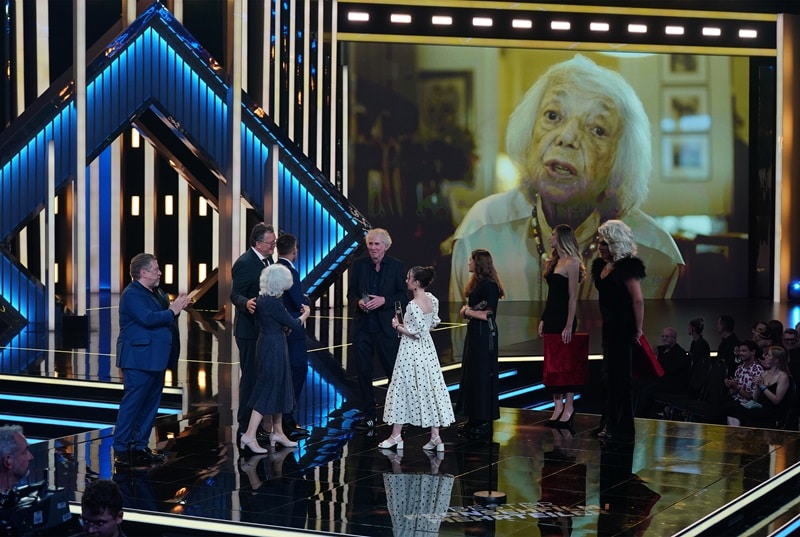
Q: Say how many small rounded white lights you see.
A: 11